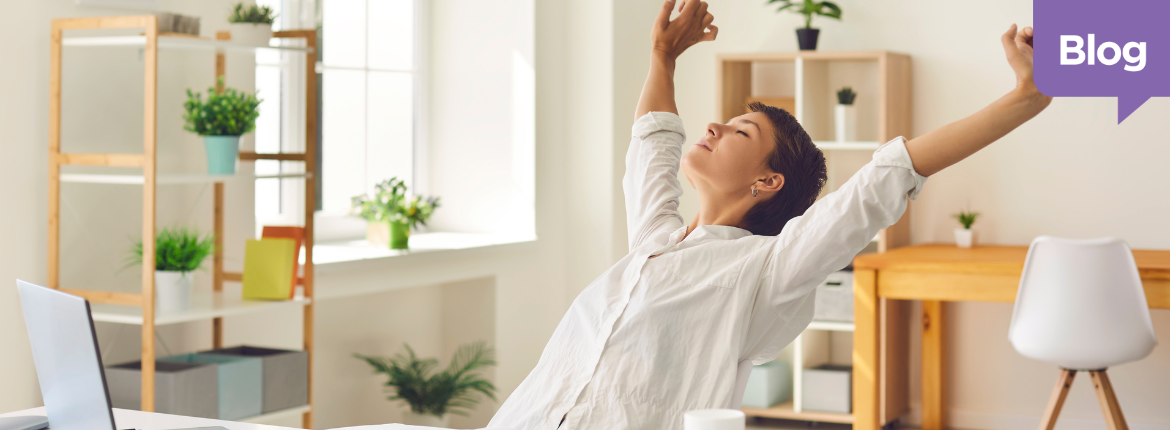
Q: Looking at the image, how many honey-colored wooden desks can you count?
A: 1